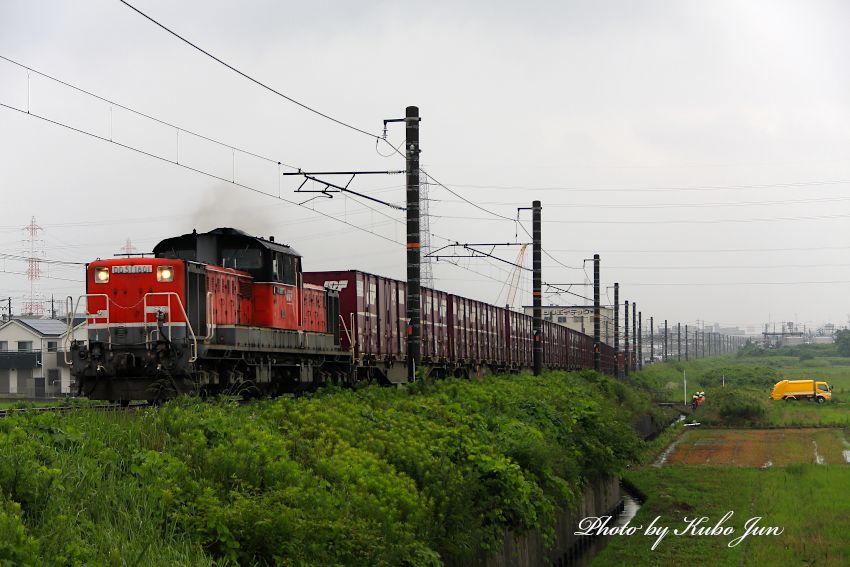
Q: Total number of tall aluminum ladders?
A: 0